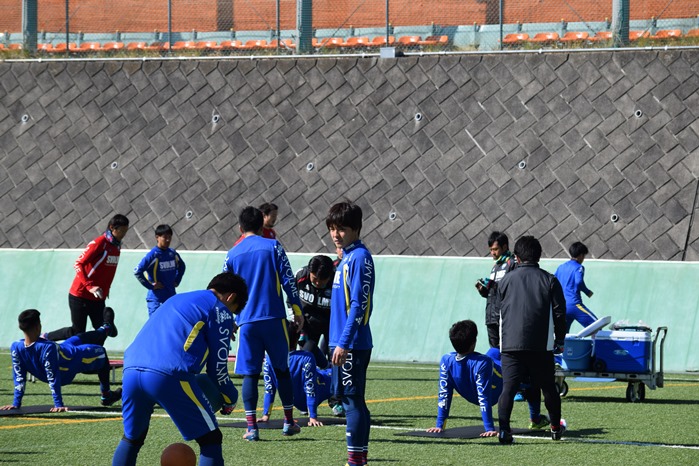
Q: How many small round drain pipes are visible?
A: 10